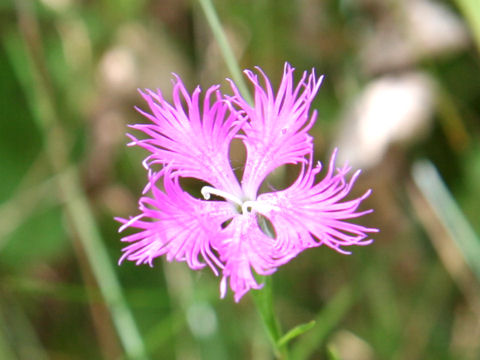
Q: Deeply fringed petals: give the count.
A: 5